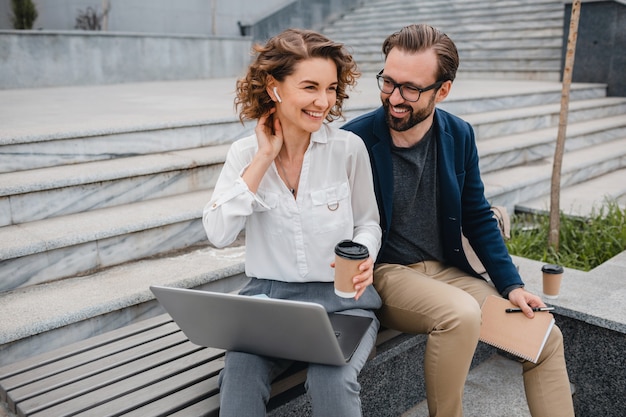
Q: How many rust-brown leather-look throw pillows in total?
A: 0